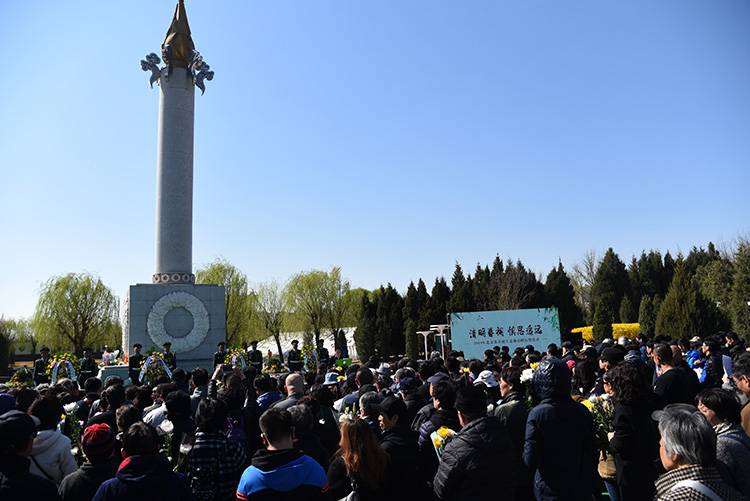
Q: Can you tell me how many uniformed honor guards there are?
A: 8